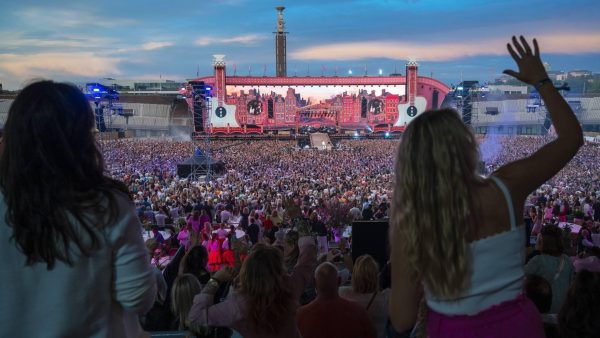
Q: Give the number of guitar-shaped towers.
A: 2